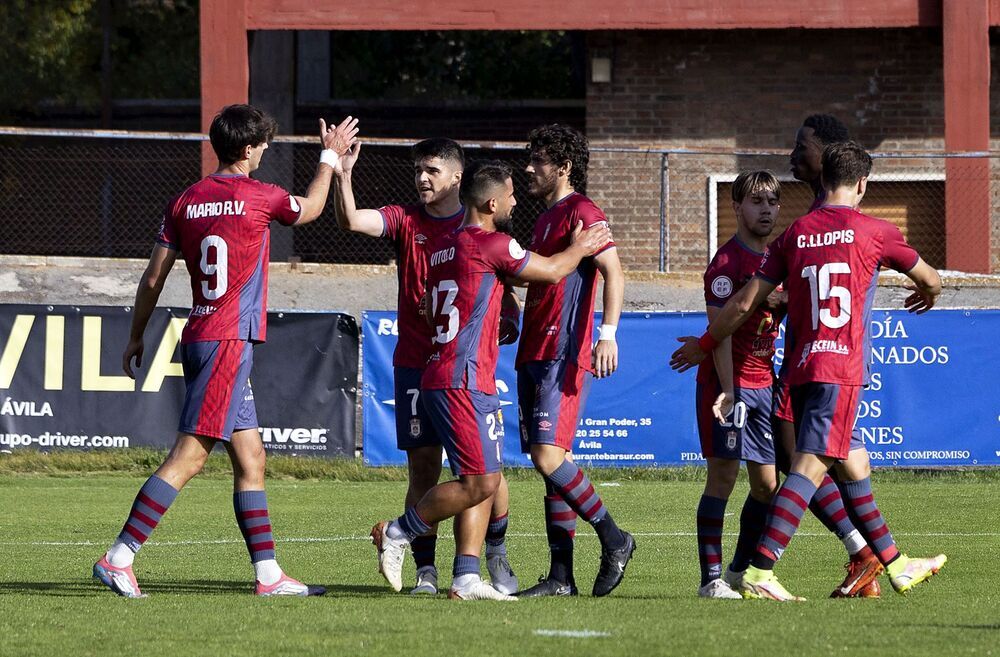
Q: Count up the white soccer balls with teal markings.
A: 0